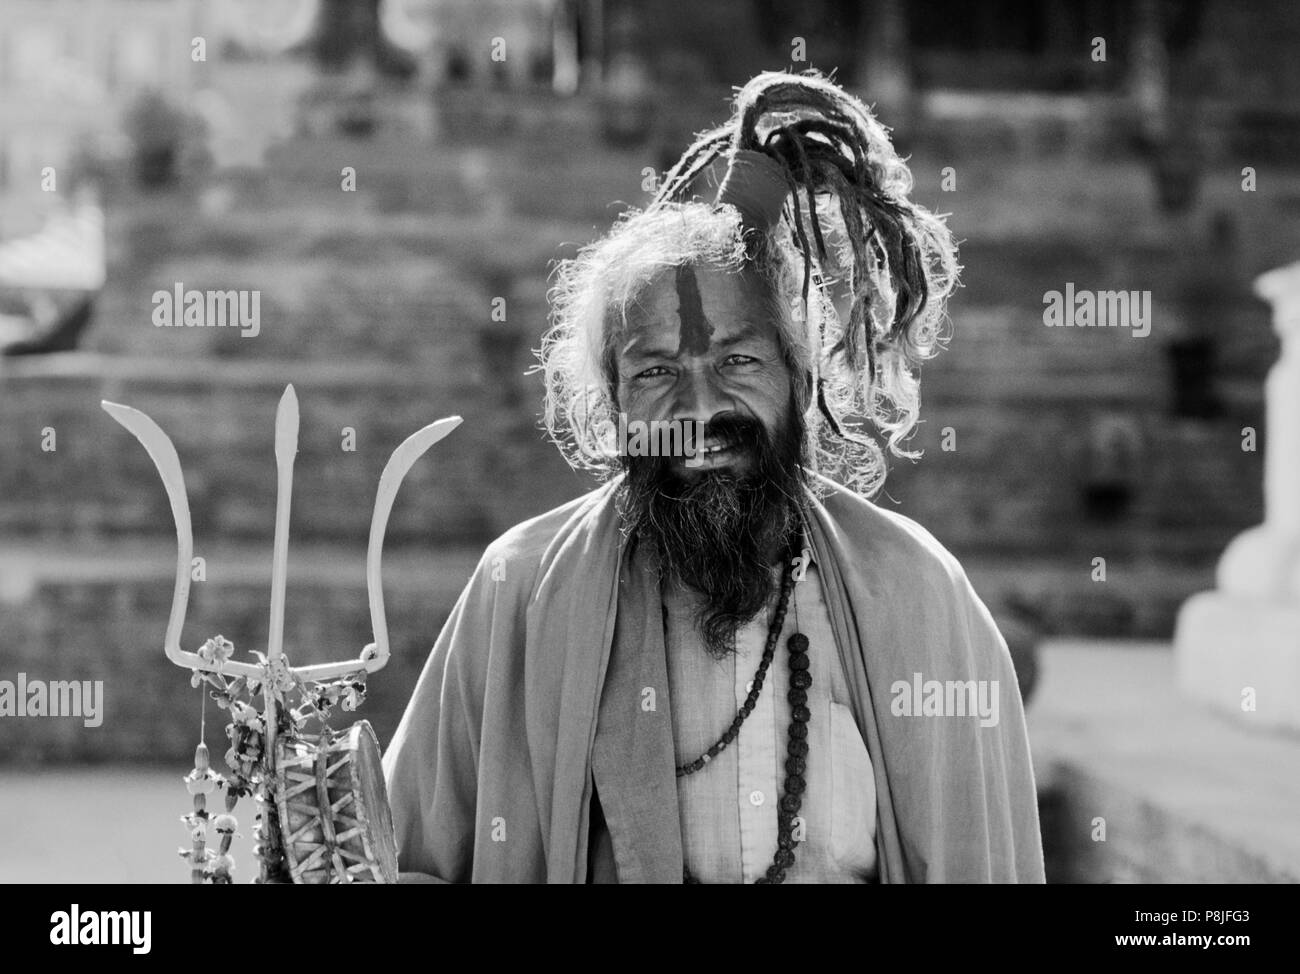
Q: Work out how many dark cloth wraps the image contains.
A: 1